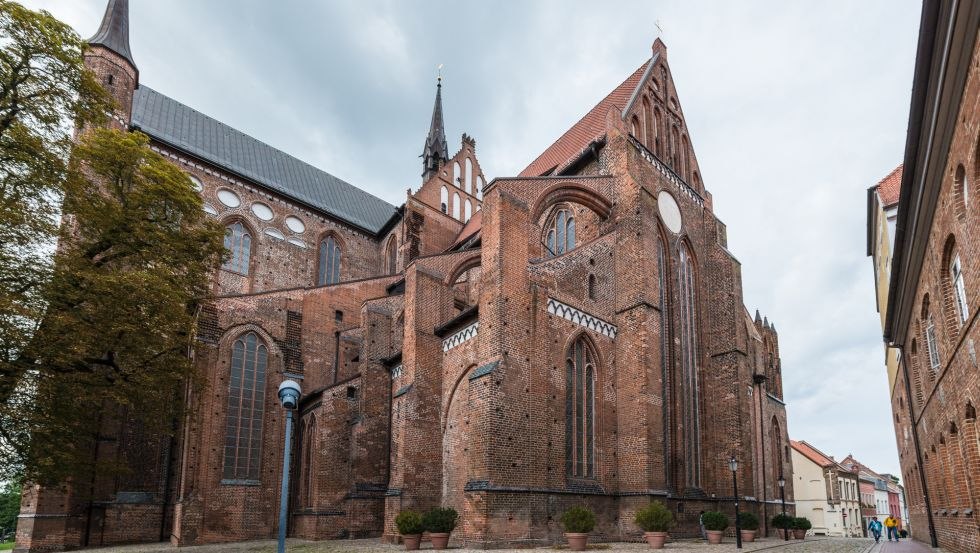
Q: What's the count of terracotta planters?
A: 8